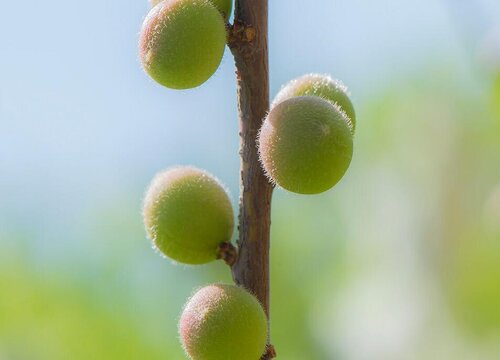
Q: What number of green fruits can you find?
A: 6